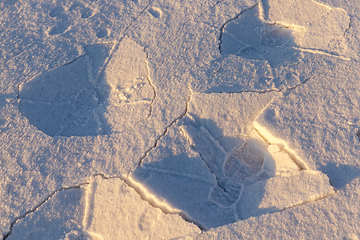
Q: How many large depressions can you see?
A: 3